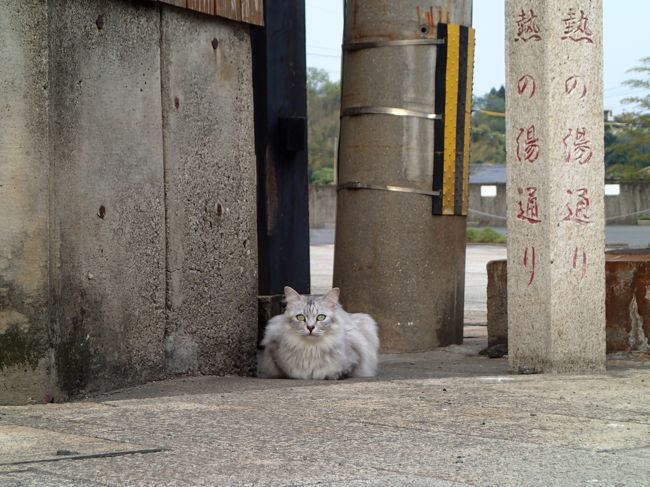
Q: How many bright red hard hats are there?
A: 0